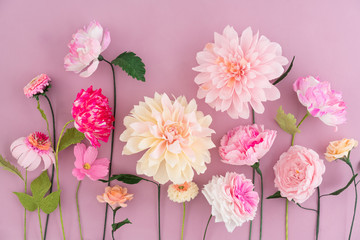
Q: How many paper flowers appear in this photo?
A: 14